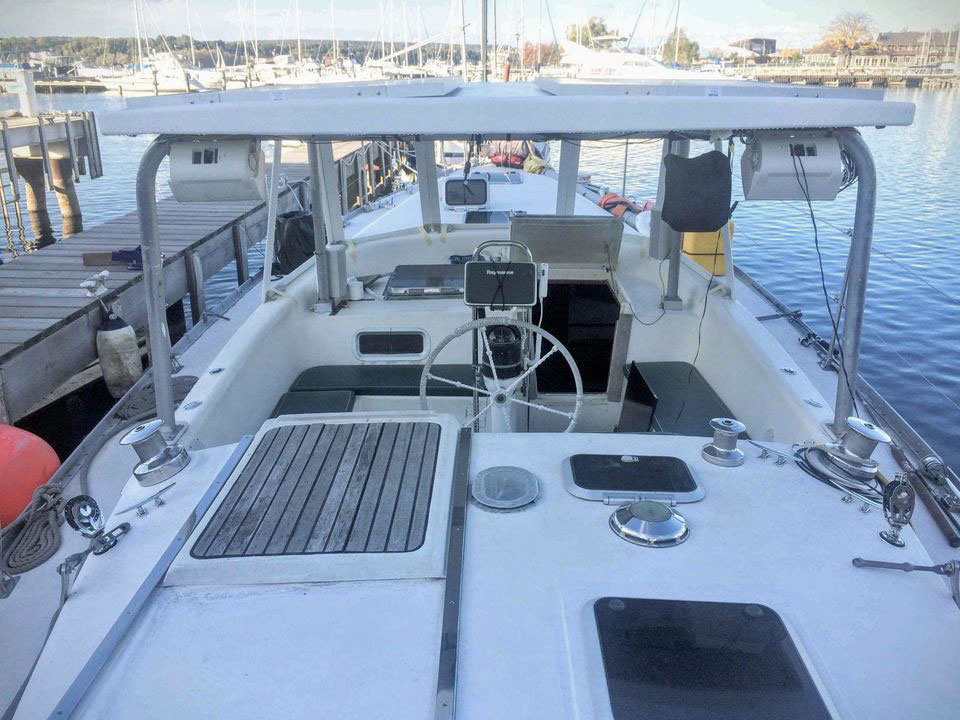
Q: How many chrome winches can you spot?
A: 3